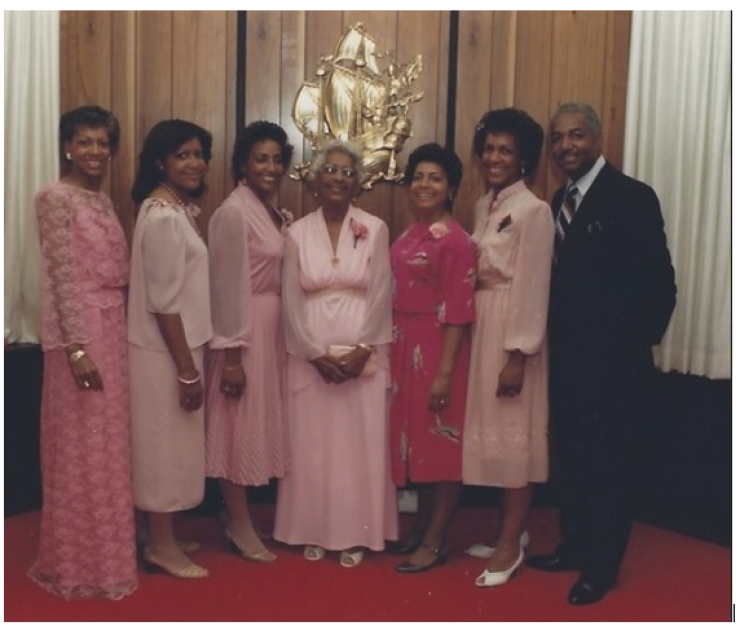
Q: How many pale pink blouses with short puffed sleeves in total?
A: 1